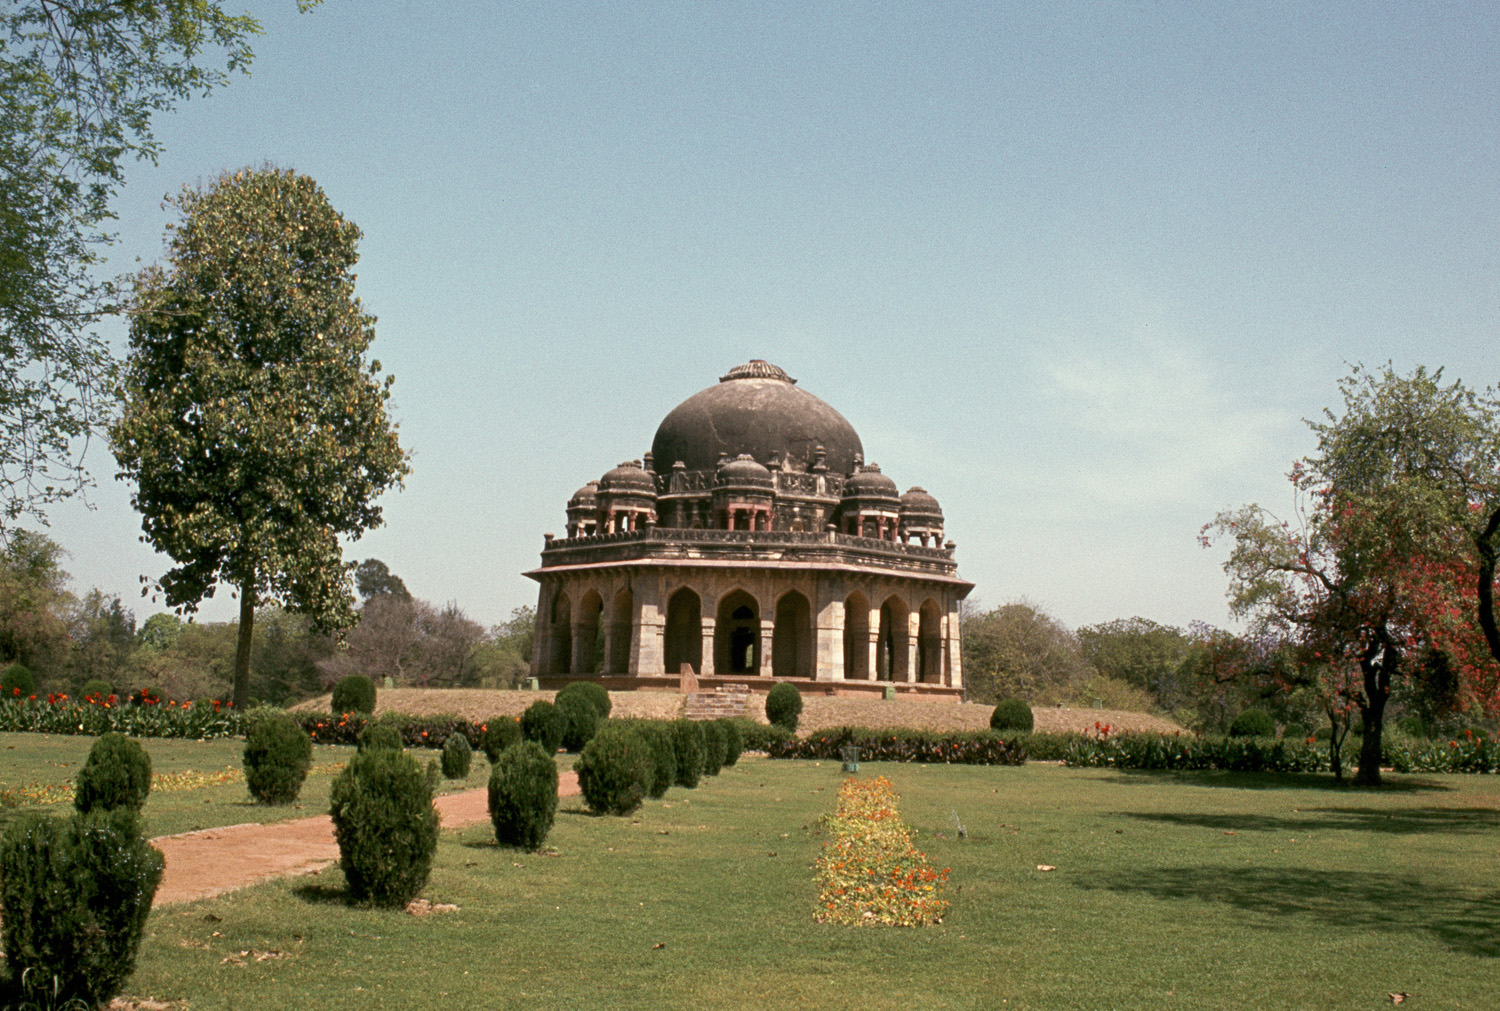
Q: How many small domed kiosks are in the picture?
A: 5